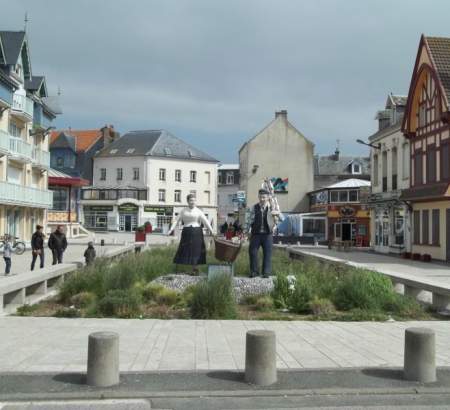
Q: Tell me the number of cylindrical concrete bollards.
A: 3